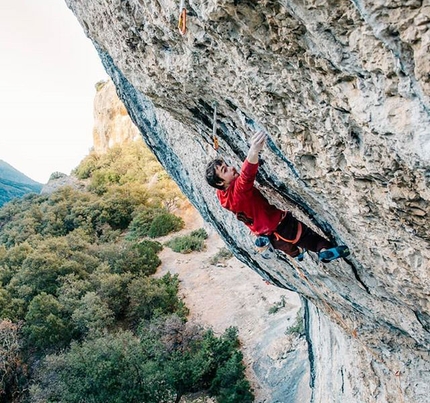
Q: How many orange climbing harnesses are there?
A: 1